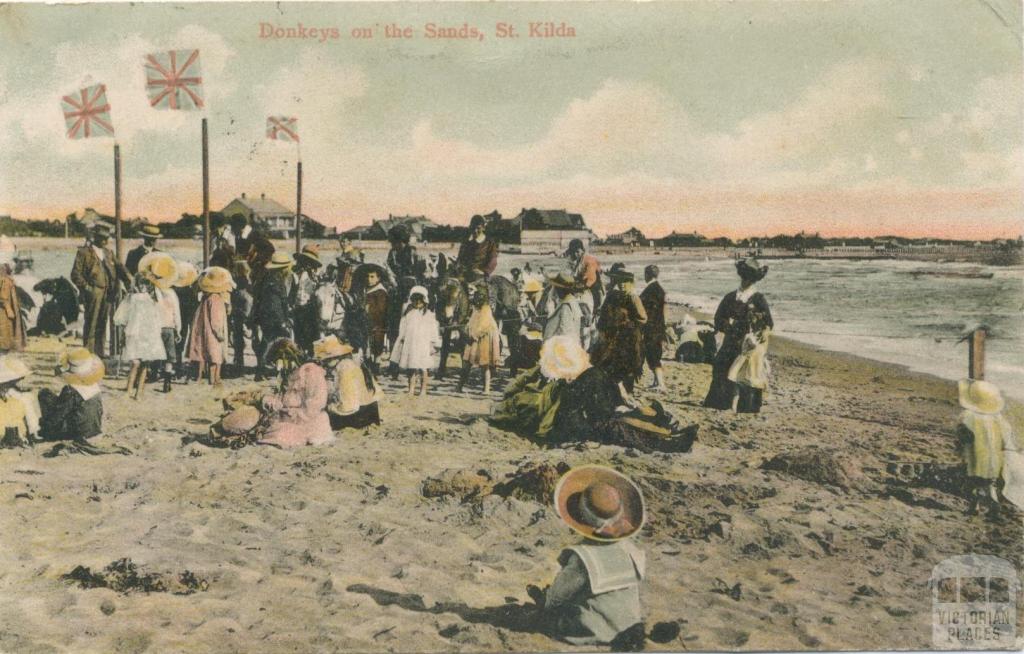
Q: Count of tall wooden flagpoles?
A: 3